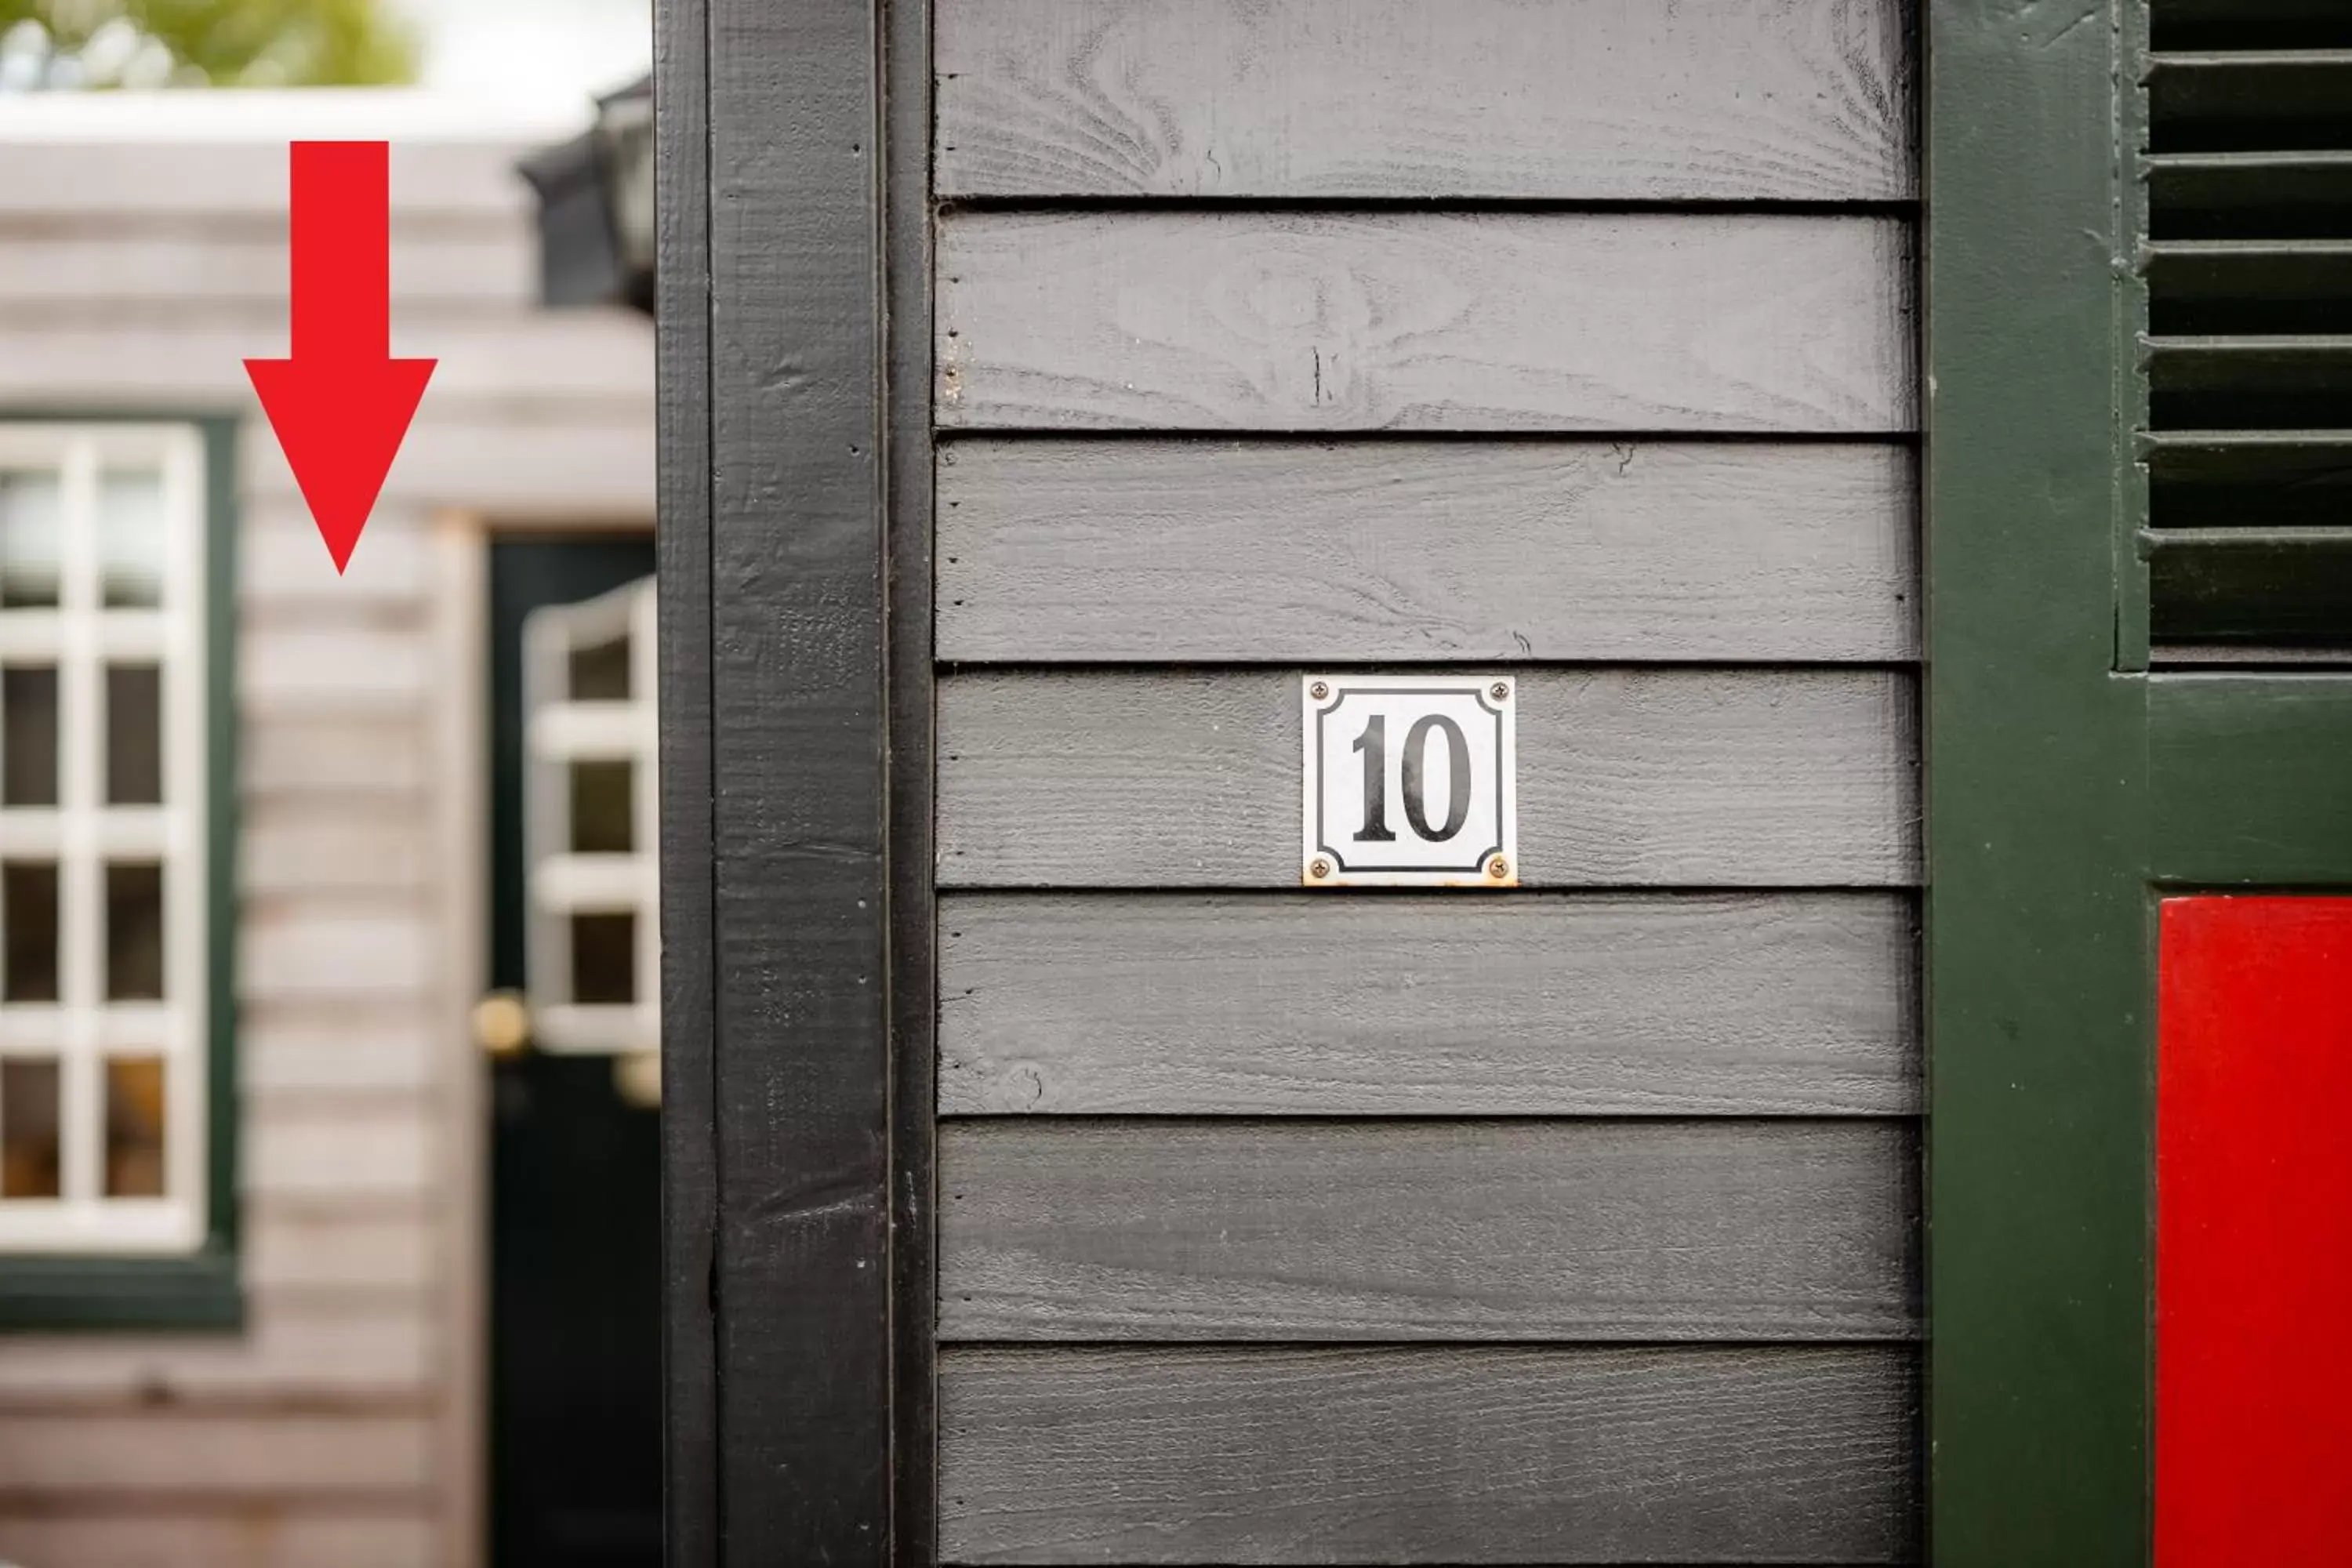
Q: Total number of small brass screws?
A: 4